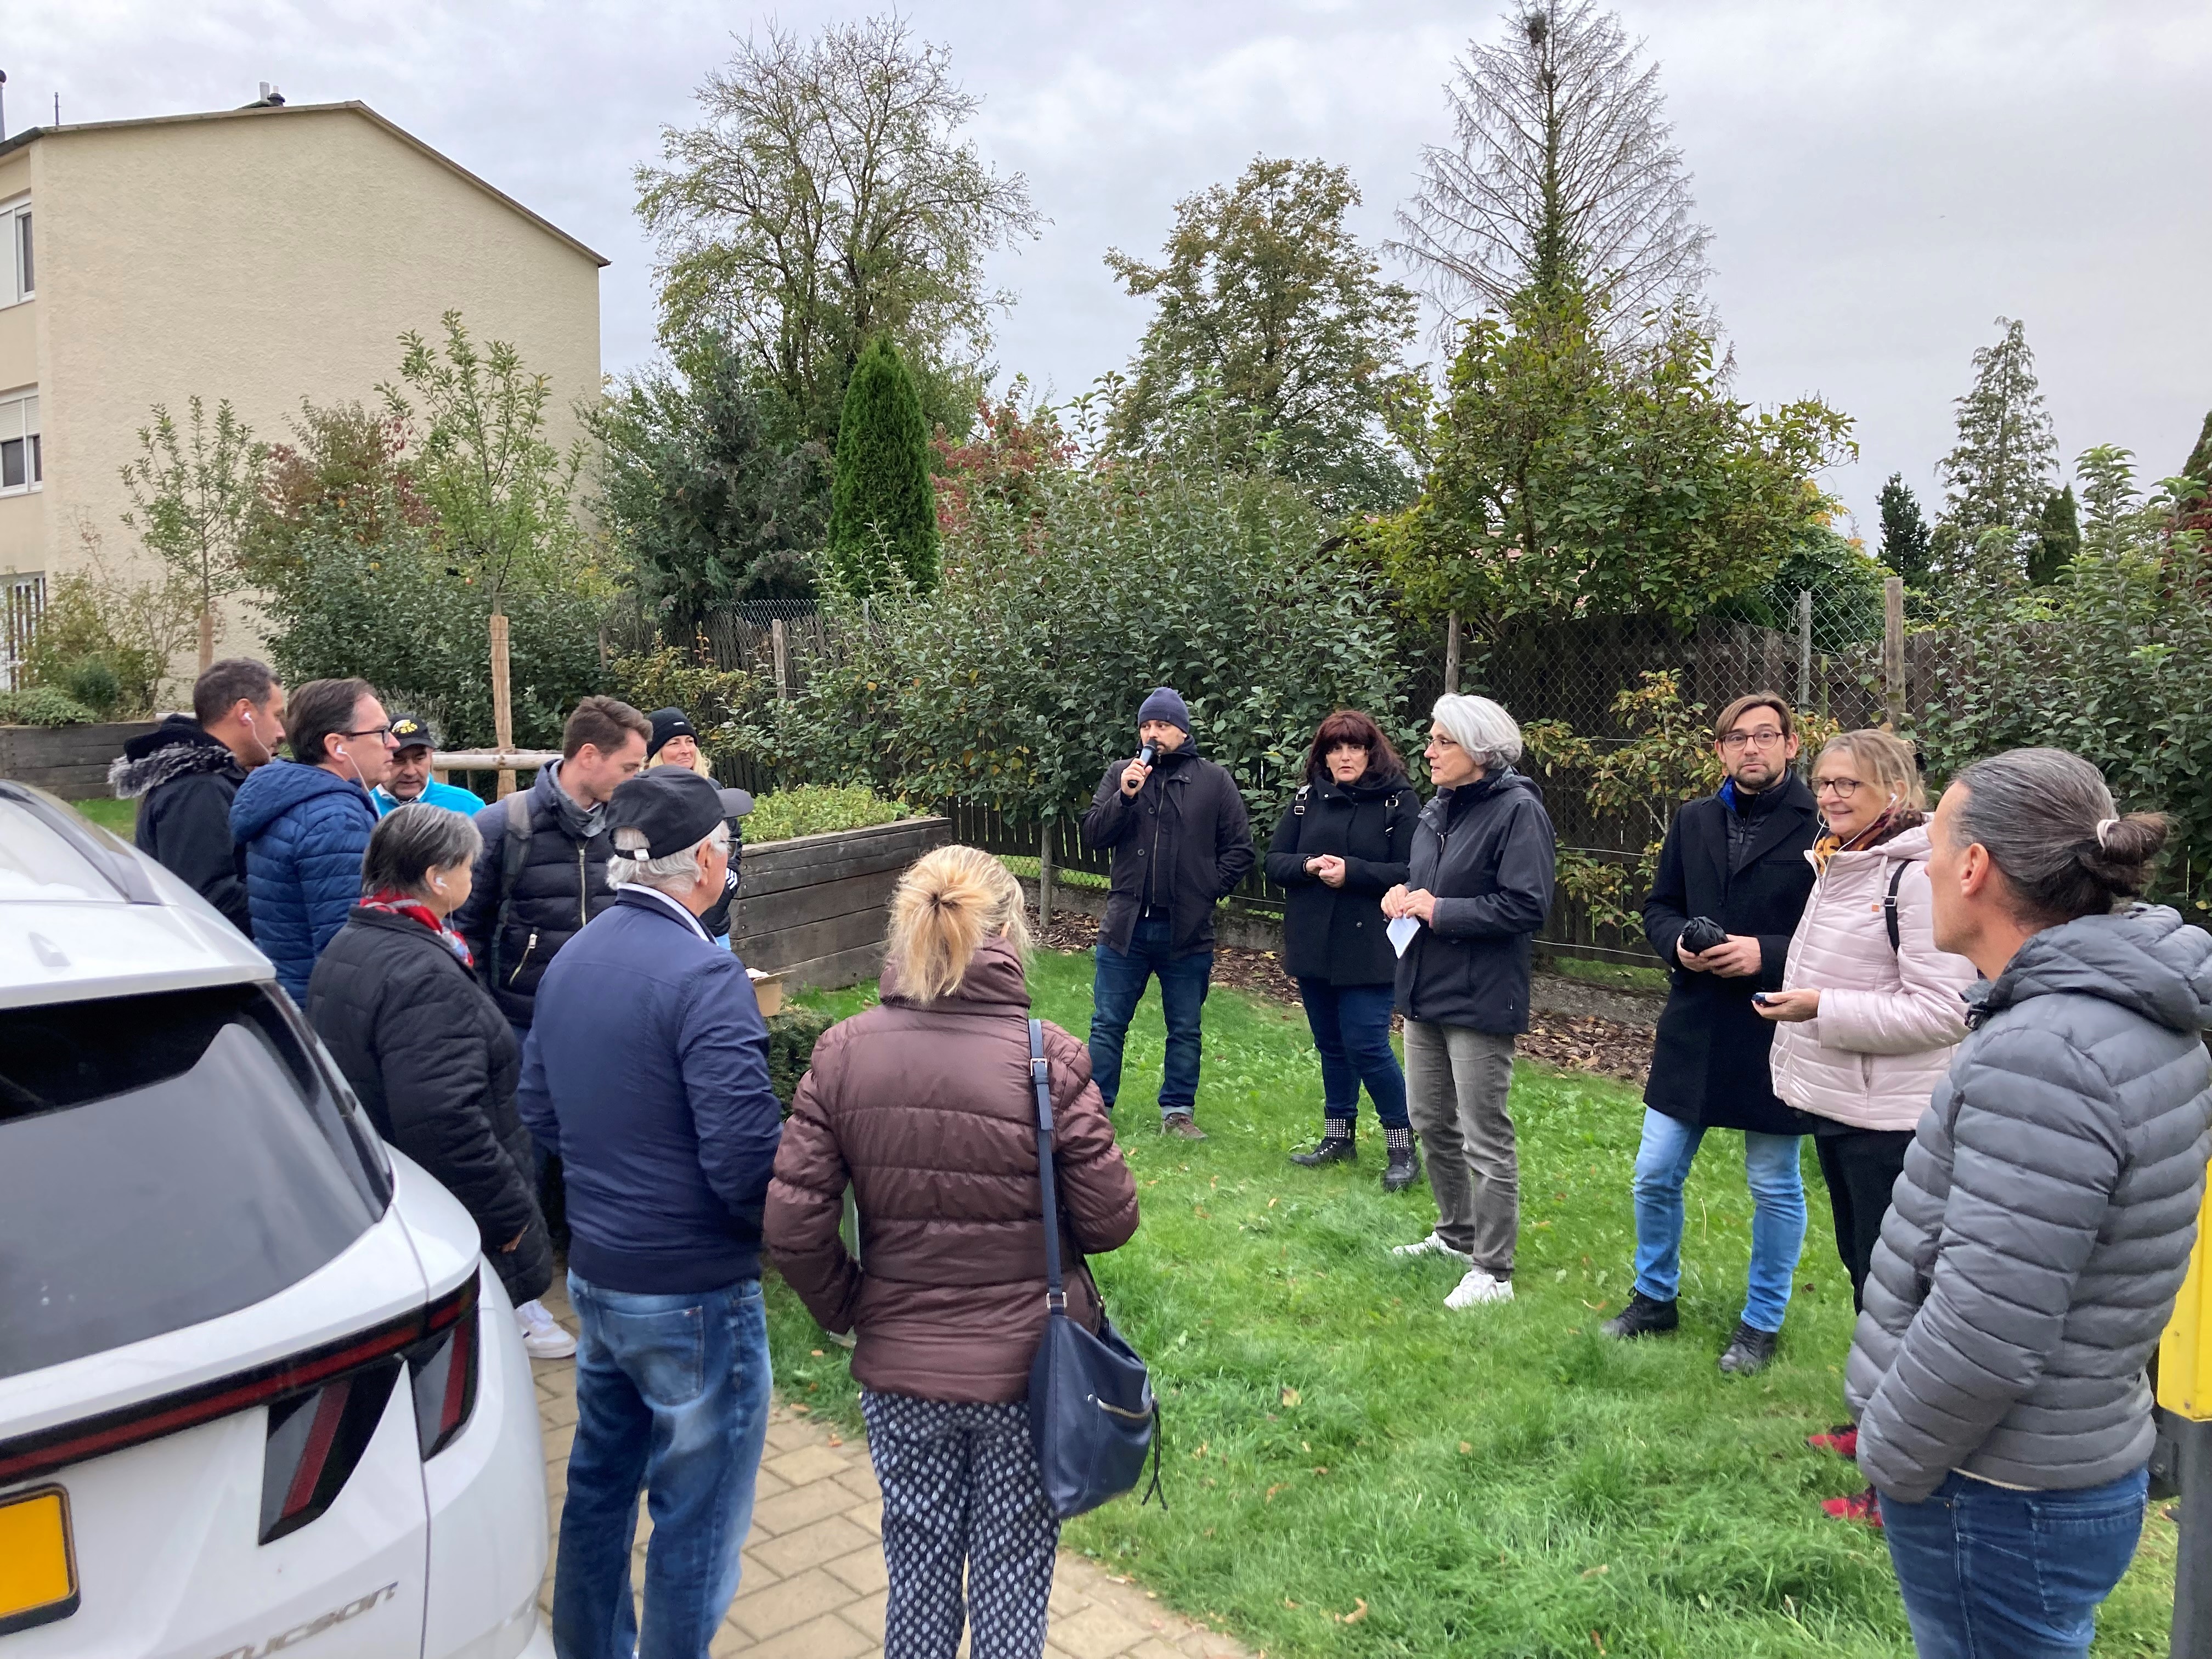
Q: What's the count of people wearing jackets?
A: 14